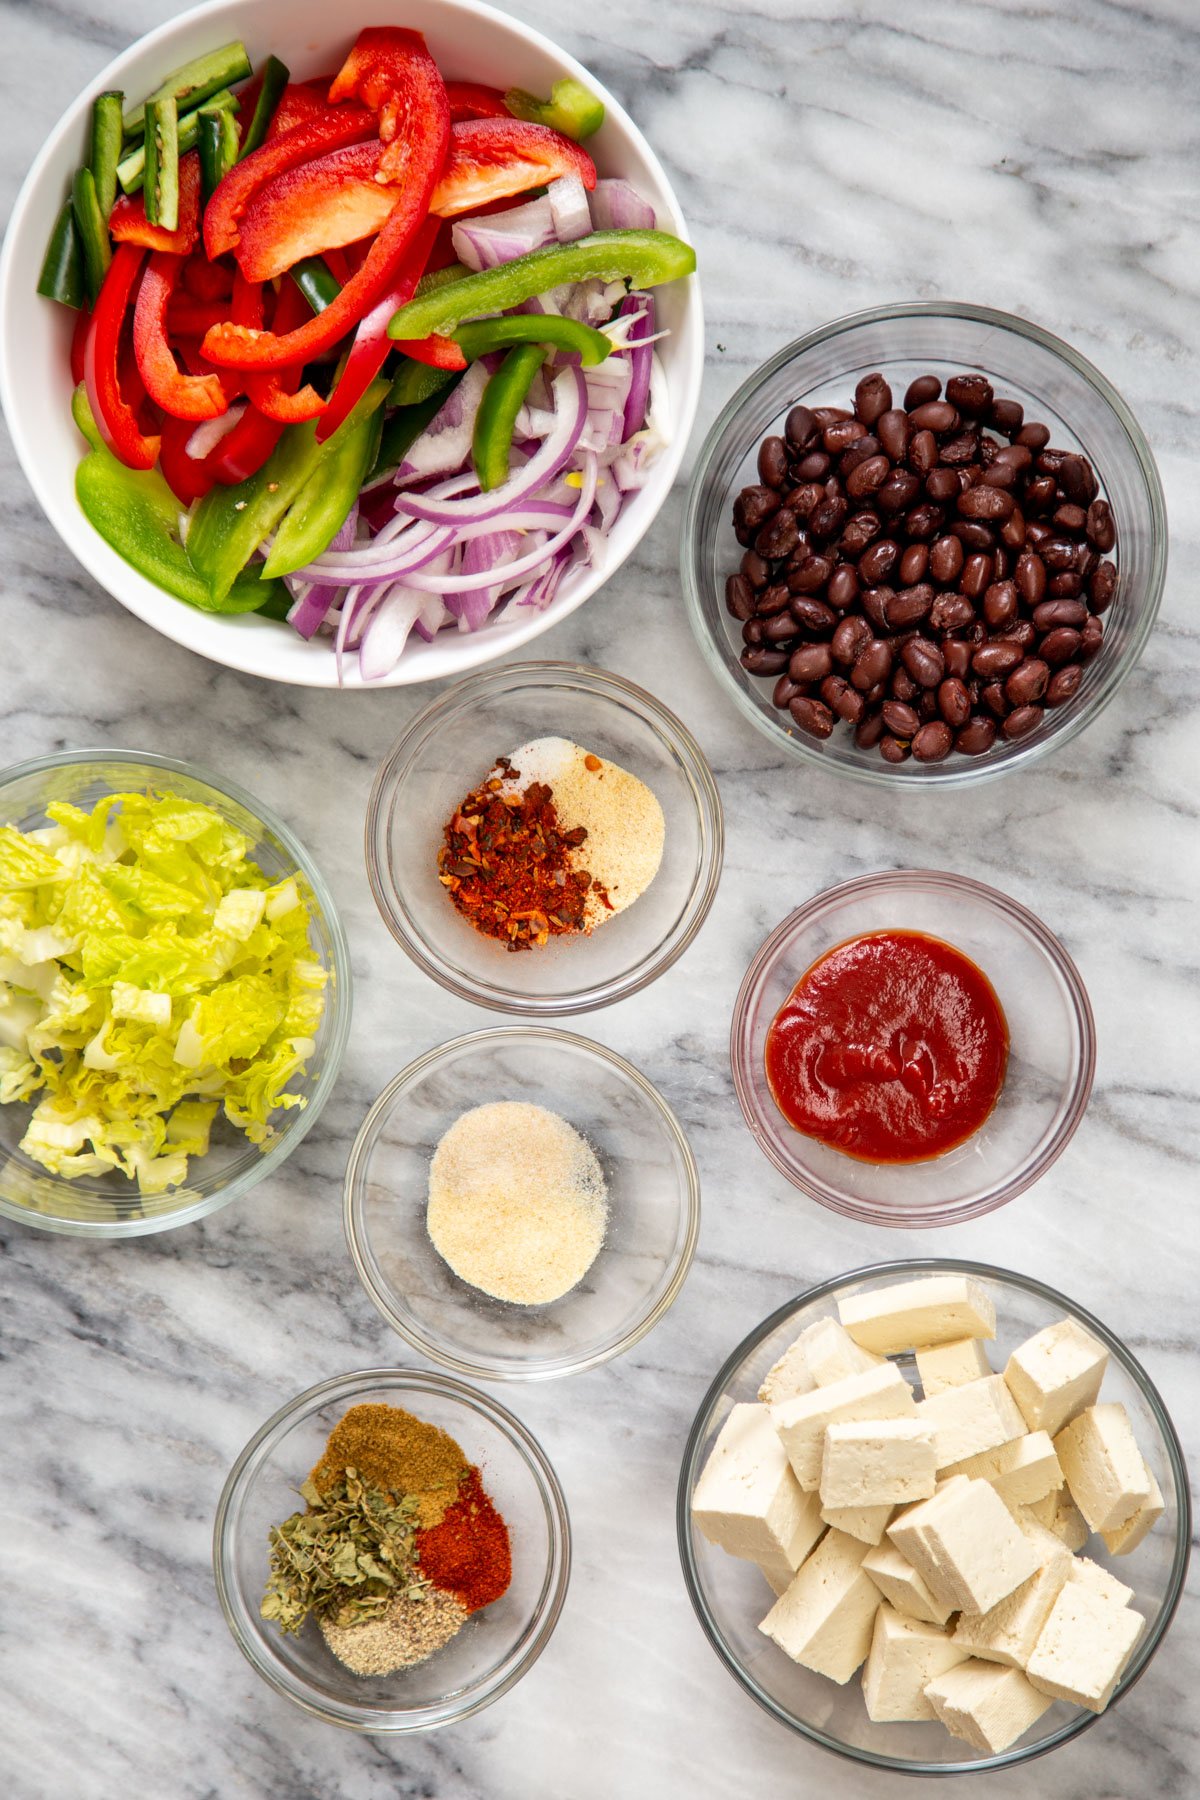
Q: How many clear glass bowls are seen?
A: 7